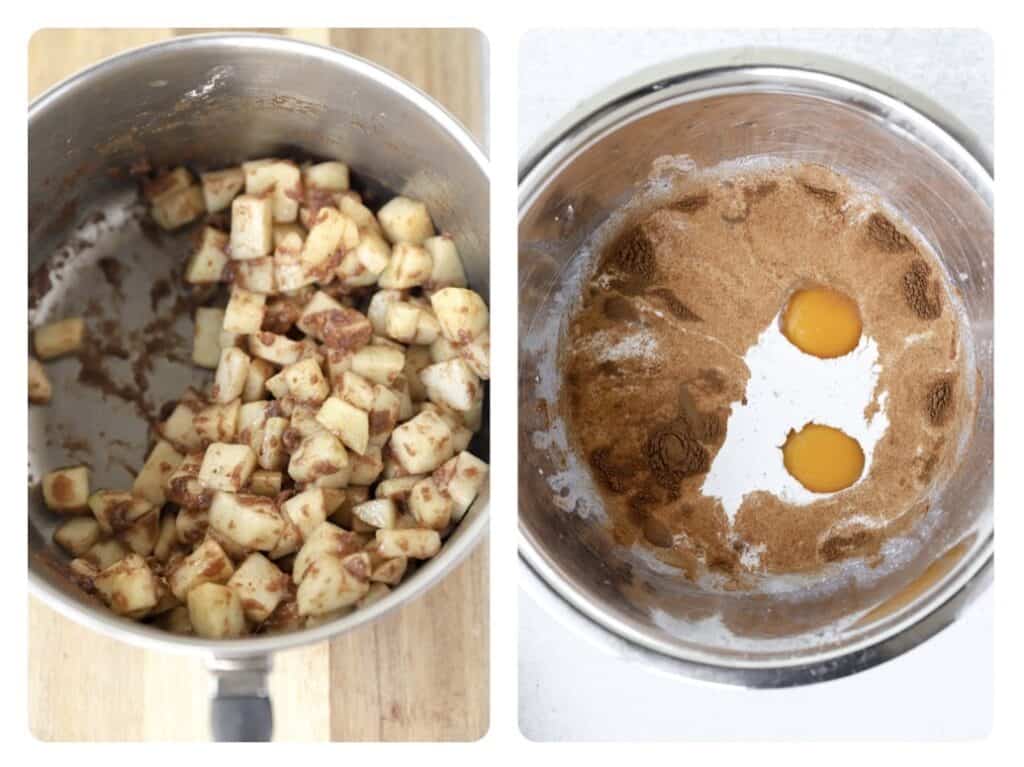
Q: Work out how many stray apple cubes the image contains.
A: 2